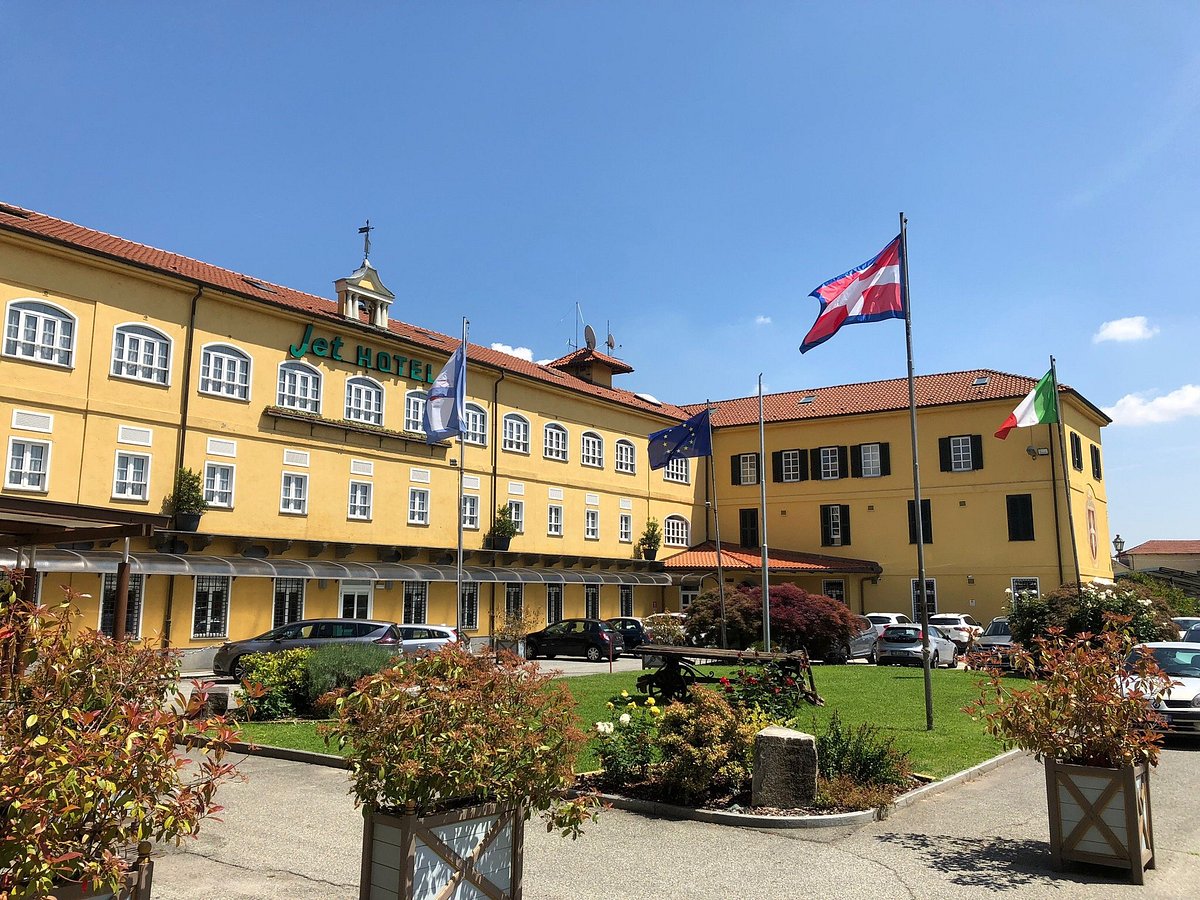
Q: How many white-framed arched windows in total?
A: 13